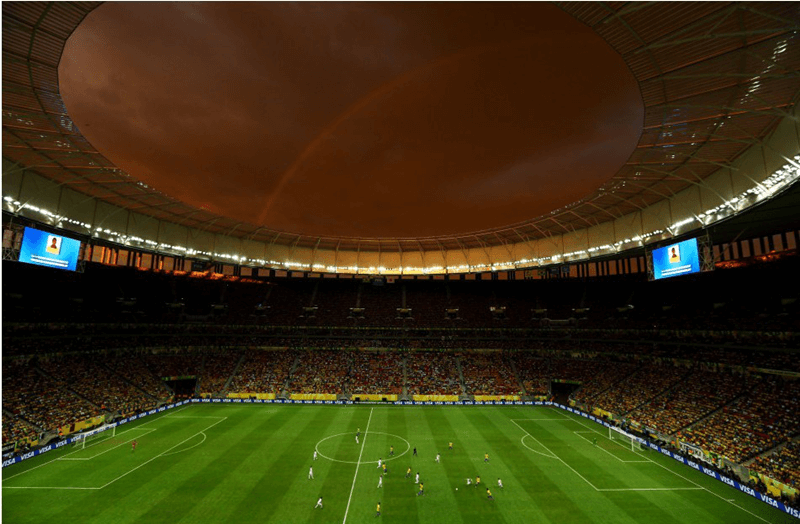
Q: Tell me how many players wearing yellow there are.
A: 10